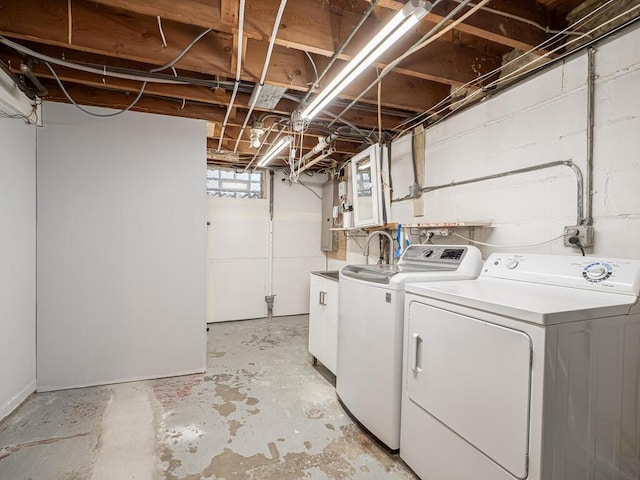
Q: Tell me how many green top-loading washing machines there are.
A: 0